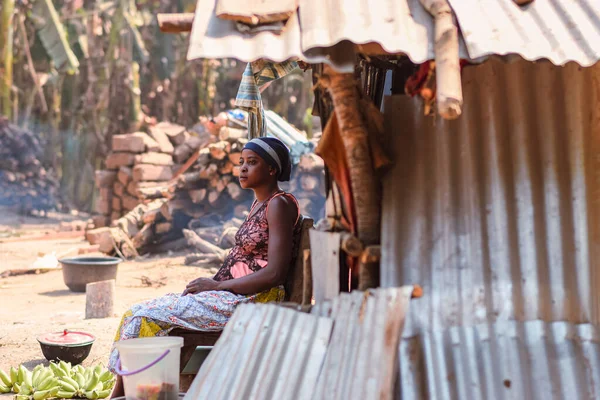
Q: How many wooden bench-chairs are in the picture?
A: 1